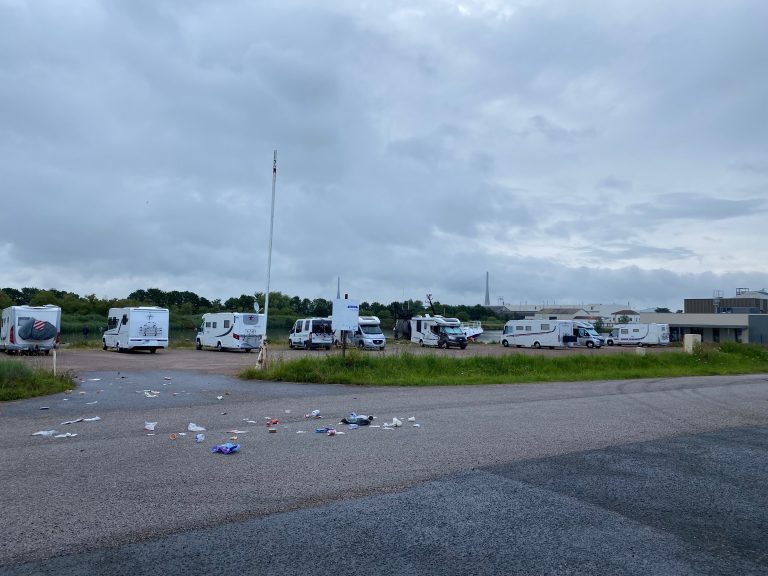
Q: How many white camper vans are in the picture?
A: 9